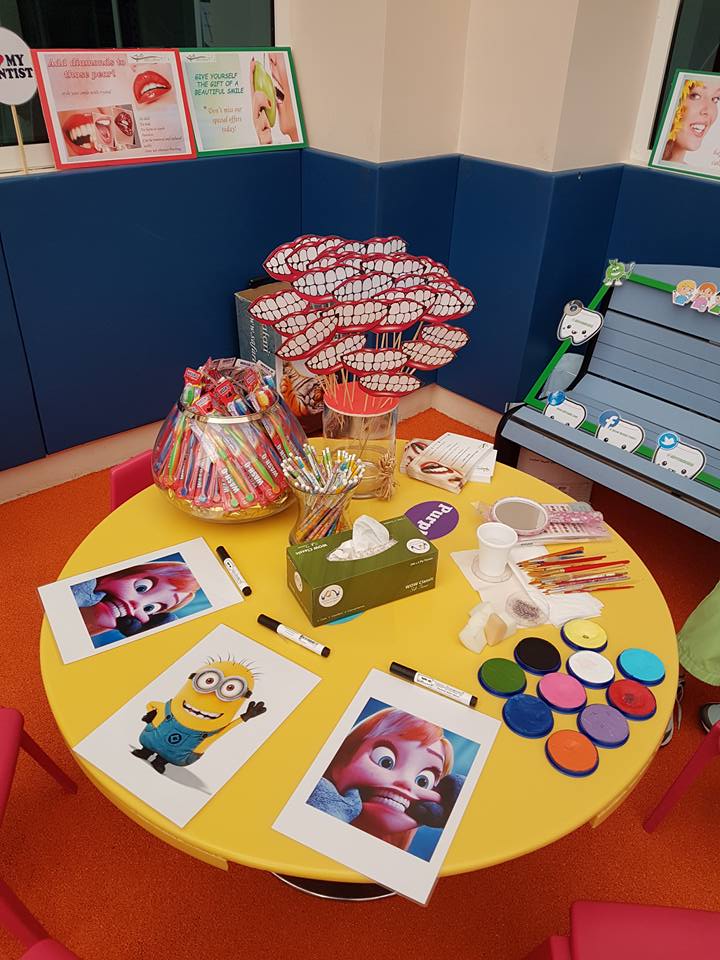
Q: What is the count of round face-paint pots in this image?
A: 10